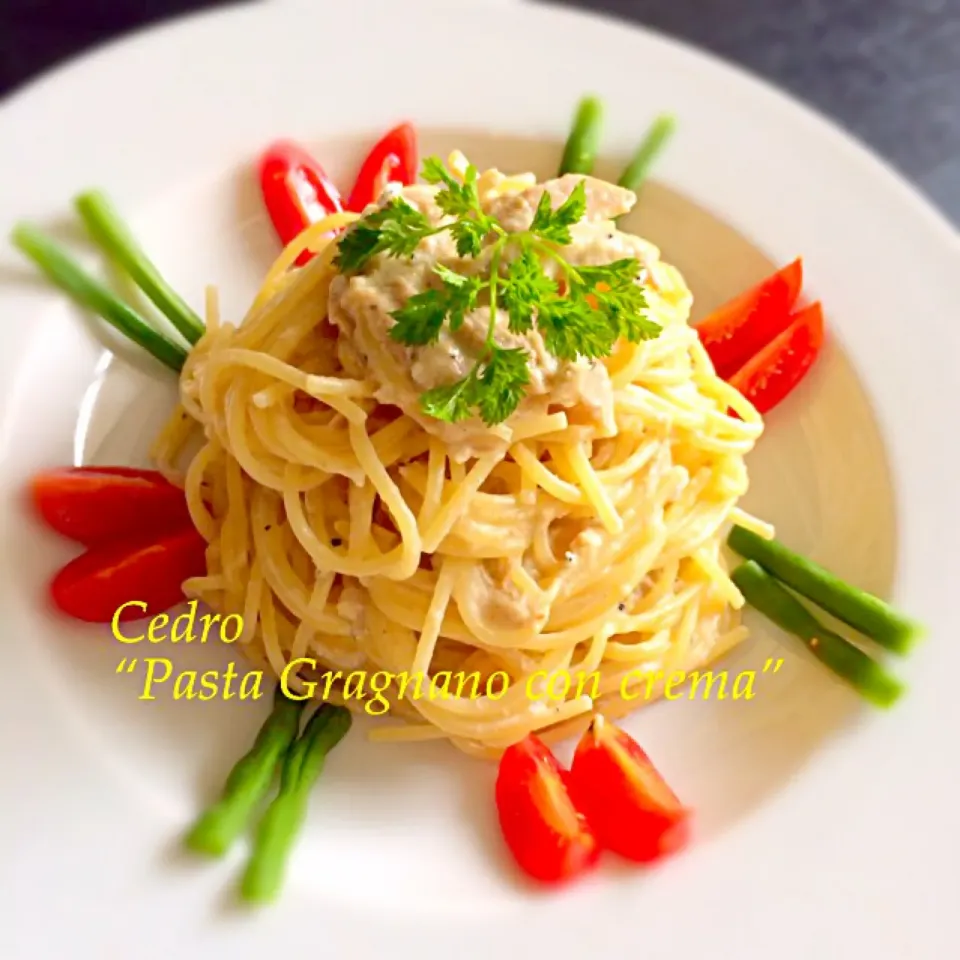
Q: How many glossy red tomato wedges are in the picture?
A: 8